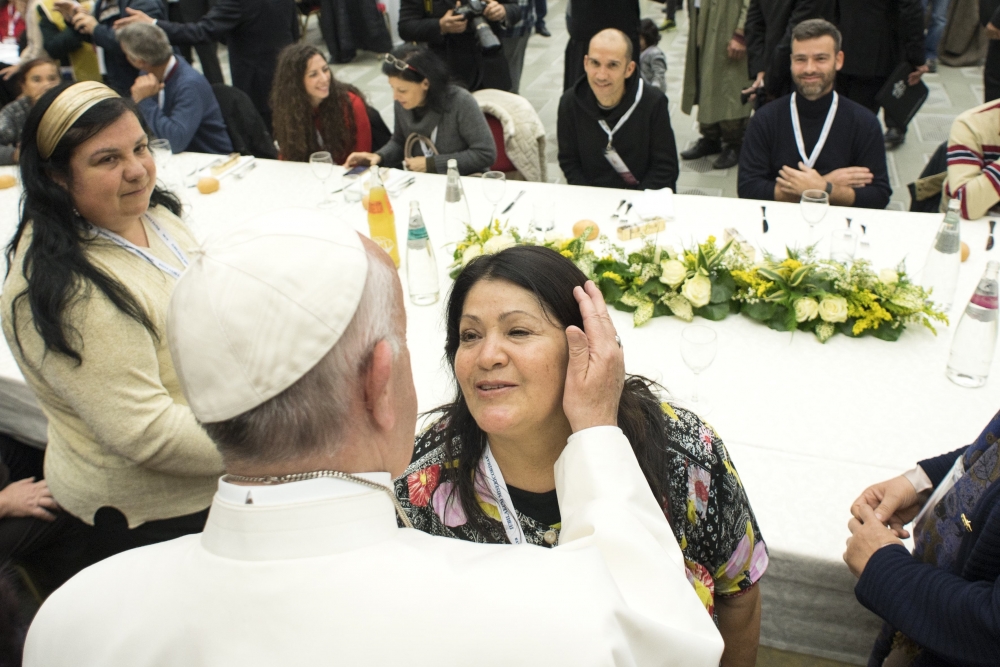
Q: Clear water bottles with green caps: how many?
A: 0